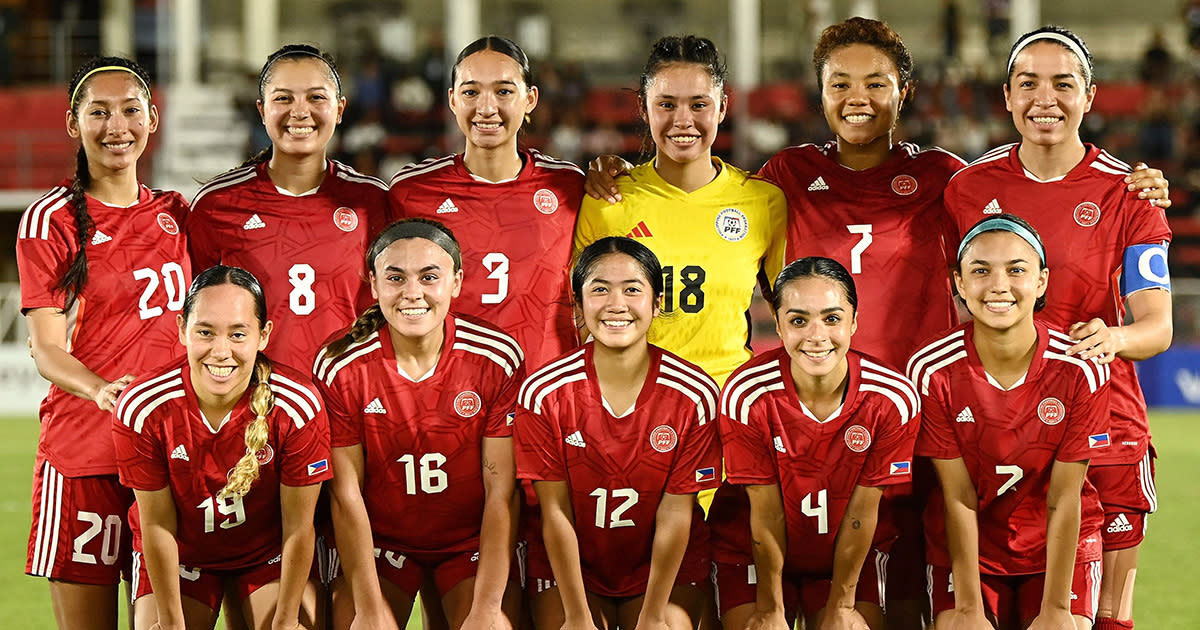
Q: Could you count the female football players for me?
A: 11